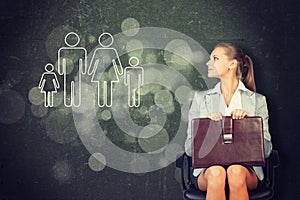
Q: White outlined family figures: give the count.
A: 4